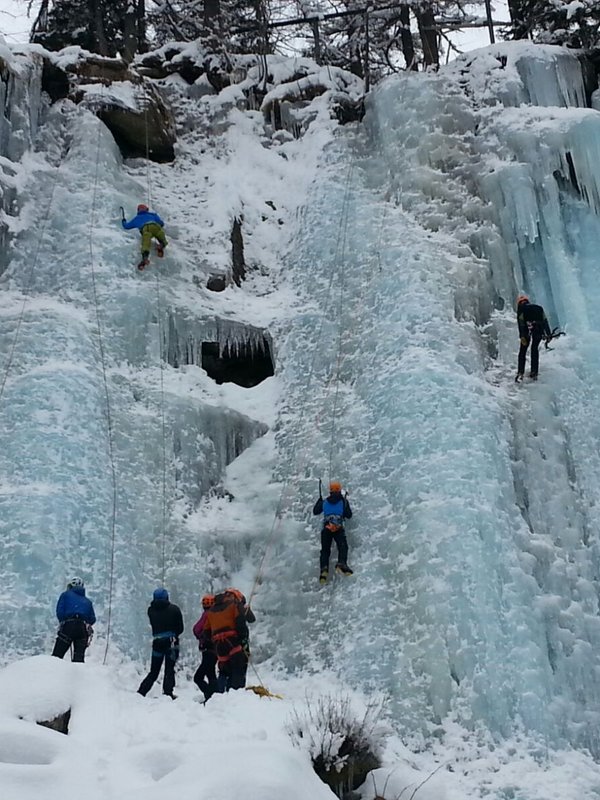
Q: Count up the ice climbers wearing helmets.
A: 7